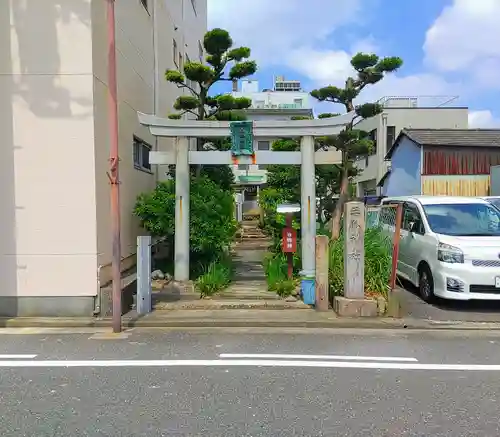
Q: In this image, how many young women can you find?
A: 0